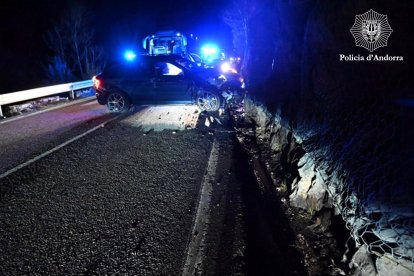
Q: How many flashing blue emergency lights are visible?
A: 2